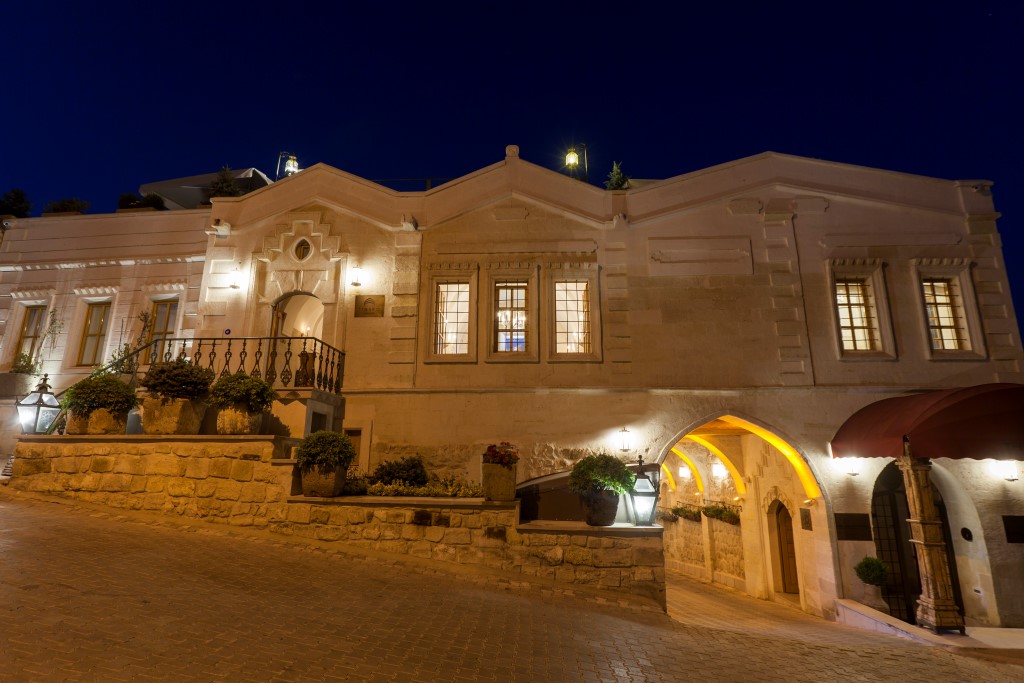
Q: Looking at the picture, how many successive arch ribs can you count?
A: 4